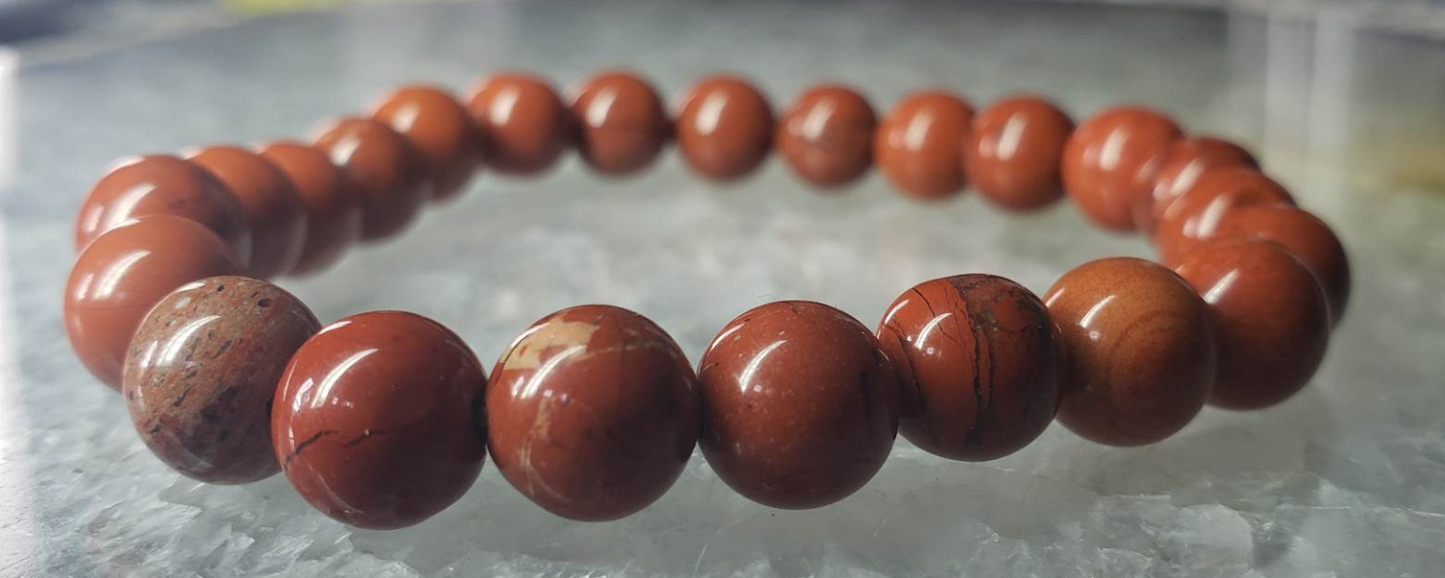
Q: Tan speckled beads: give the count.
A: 1